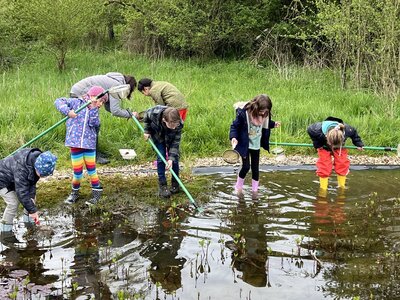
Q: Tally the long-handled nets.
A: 3